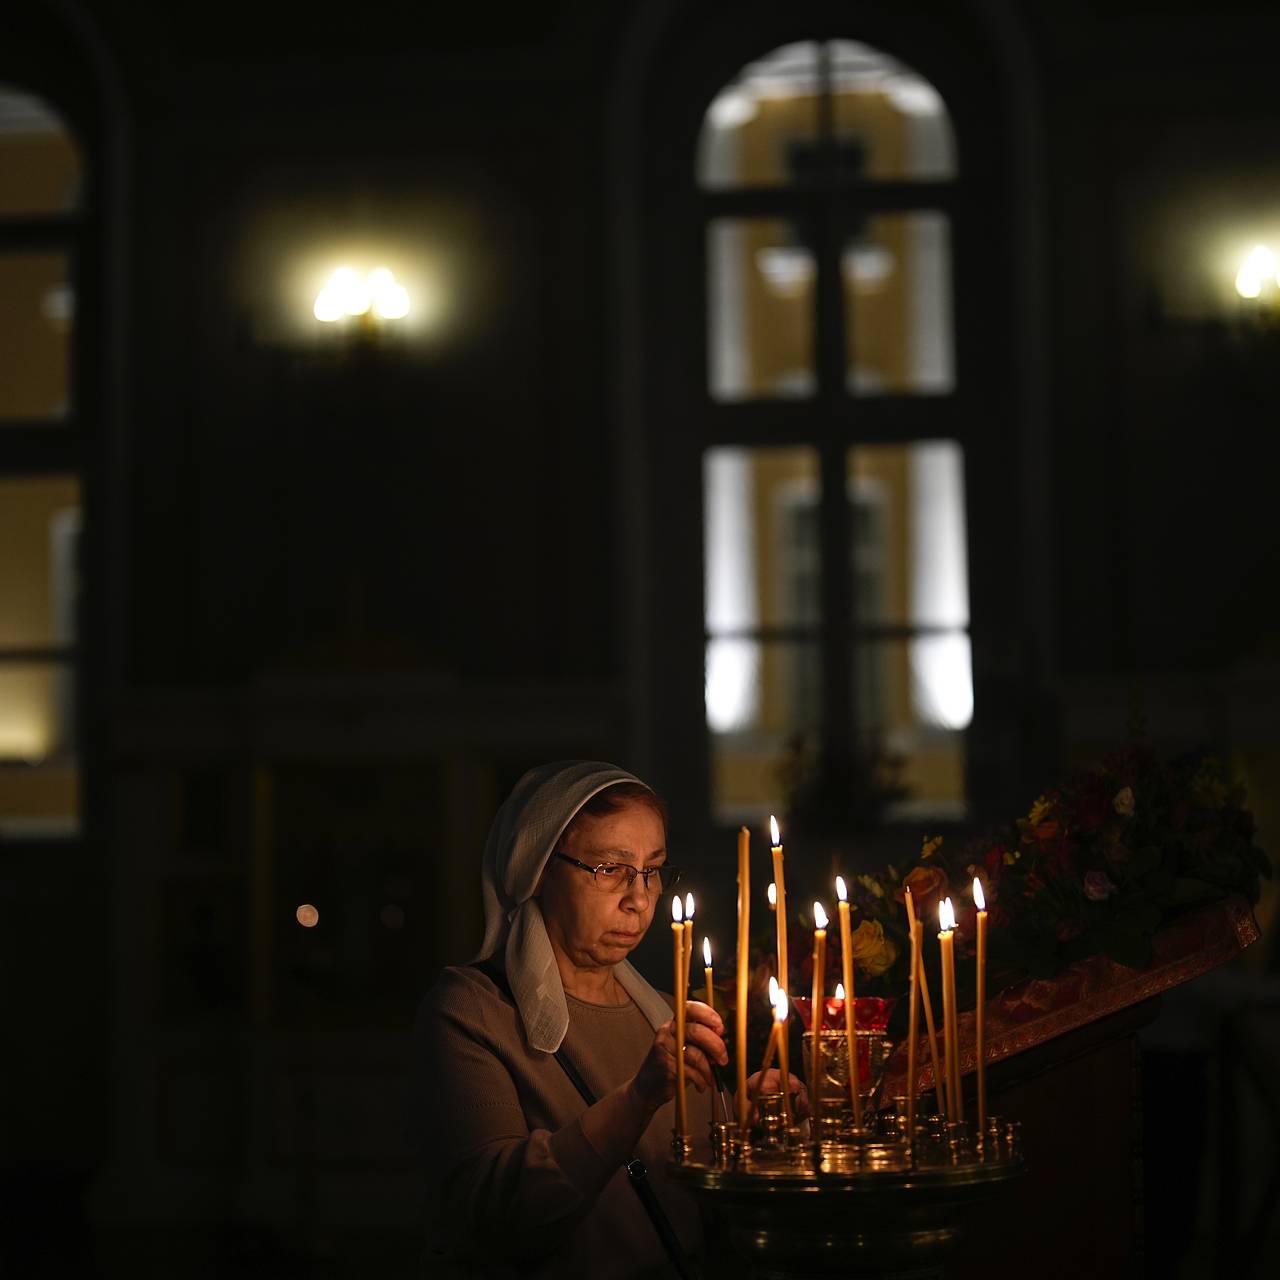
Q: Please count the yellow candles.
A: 15